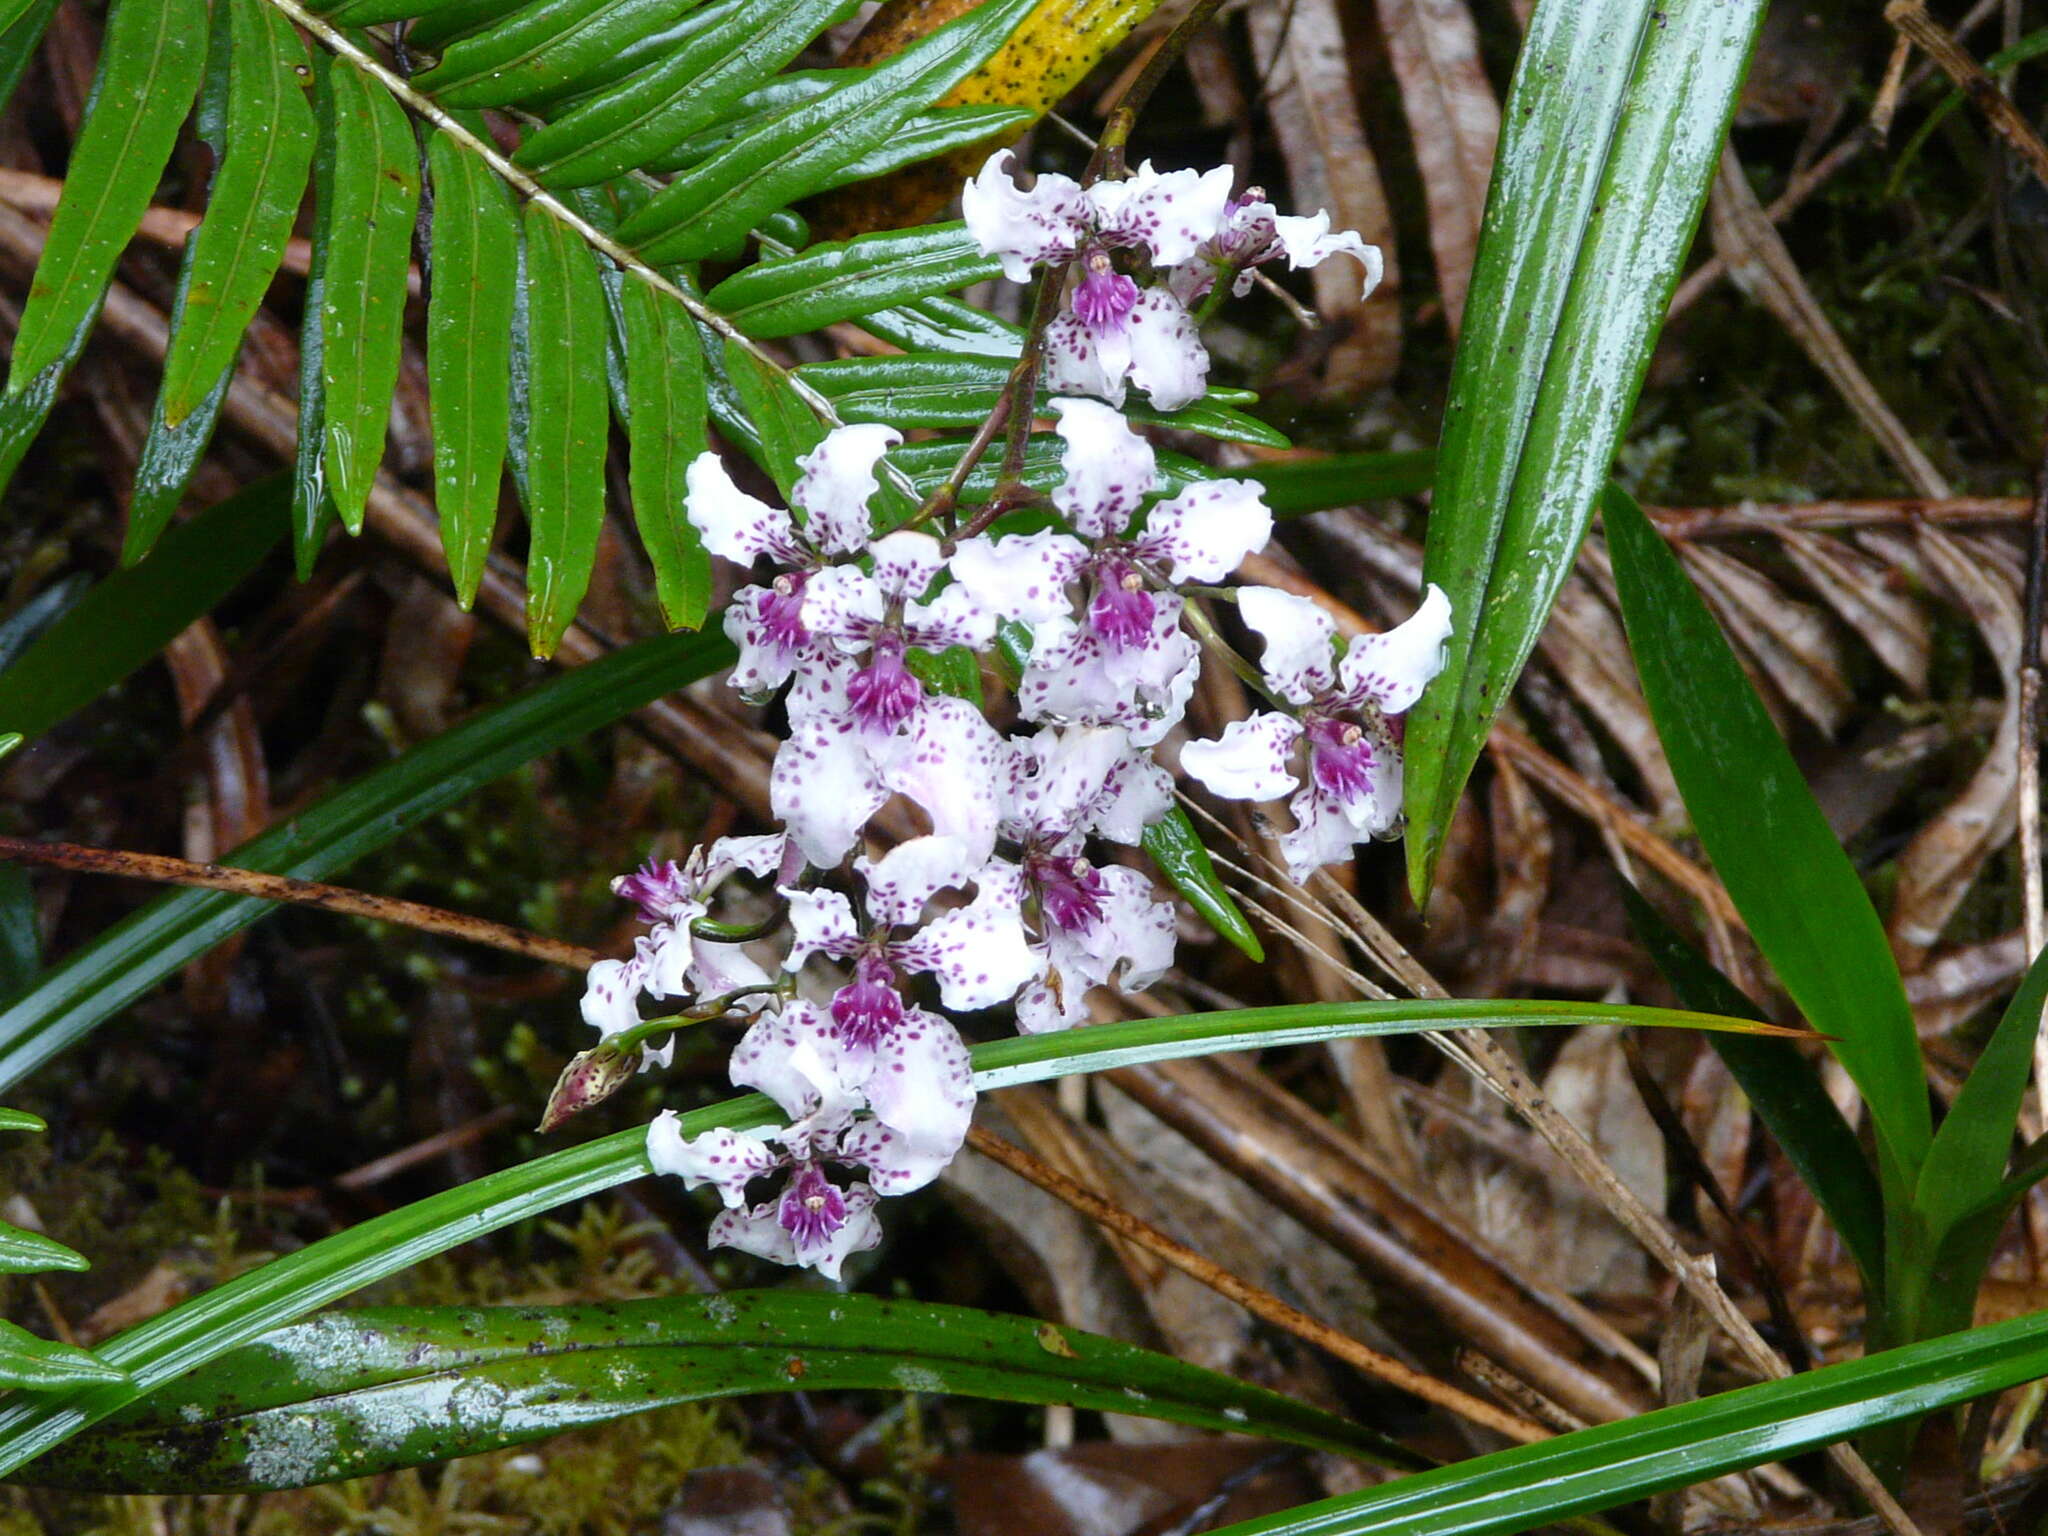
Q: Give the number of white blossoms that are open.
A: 10